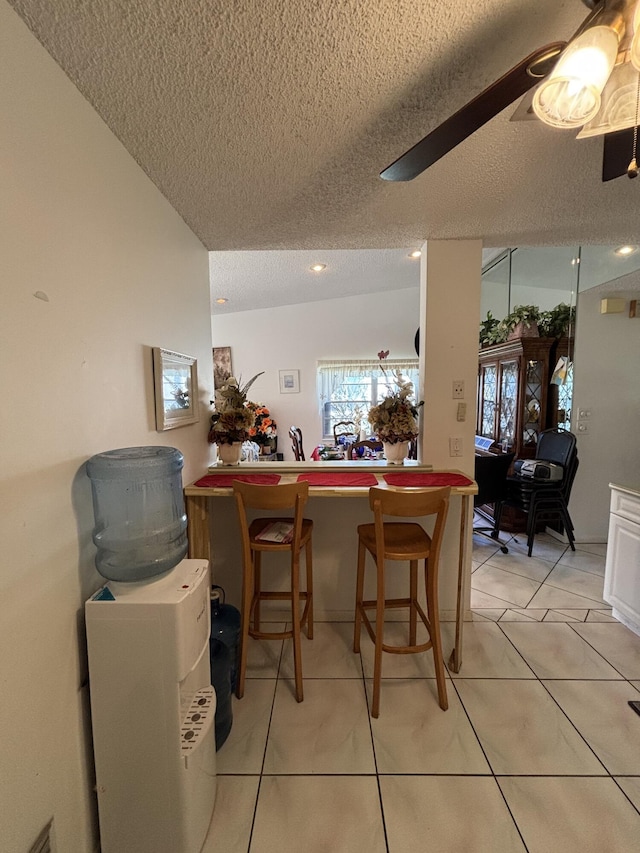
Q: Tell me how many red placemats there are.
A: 3